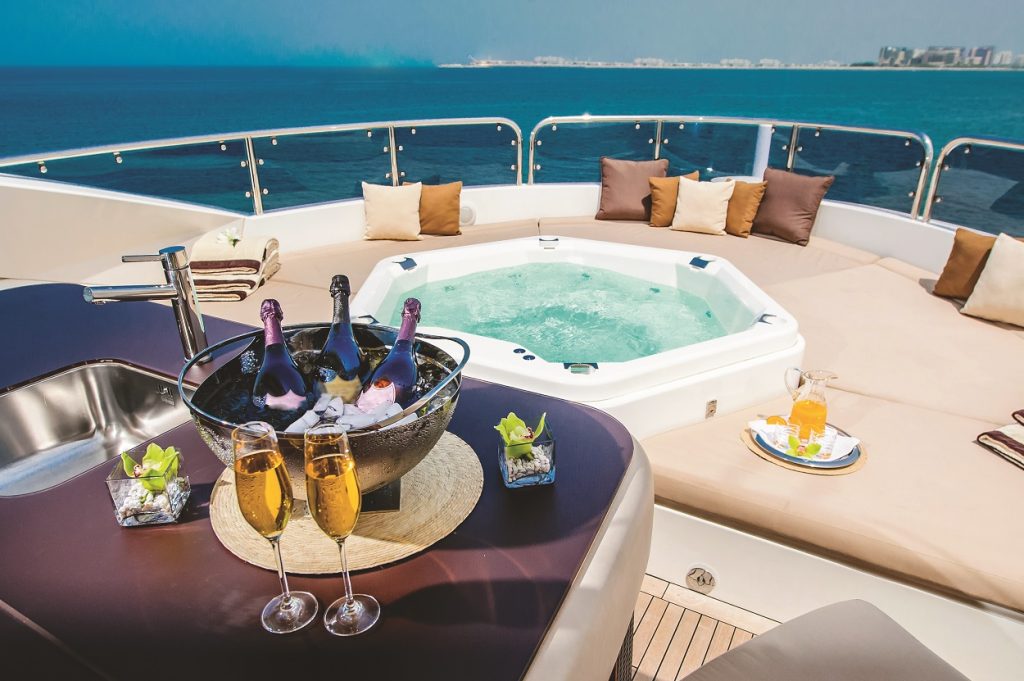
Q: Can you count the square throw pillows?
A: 9